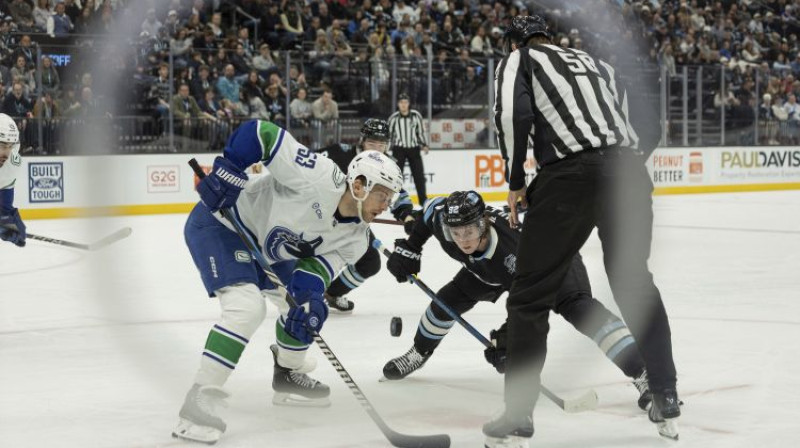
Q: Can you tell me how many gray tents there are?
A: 0